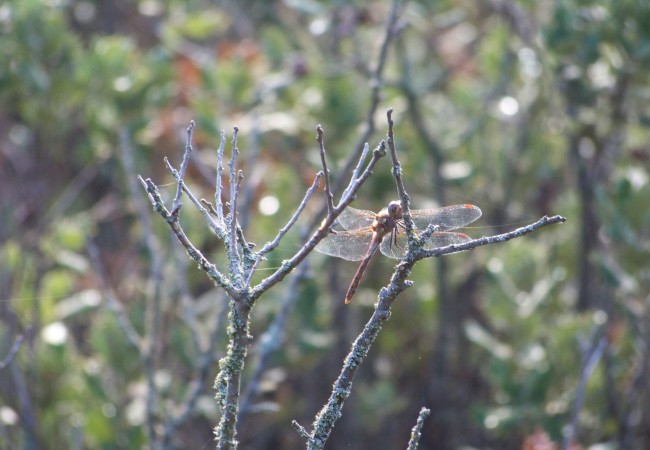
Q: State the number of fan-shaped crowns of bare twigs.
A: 1